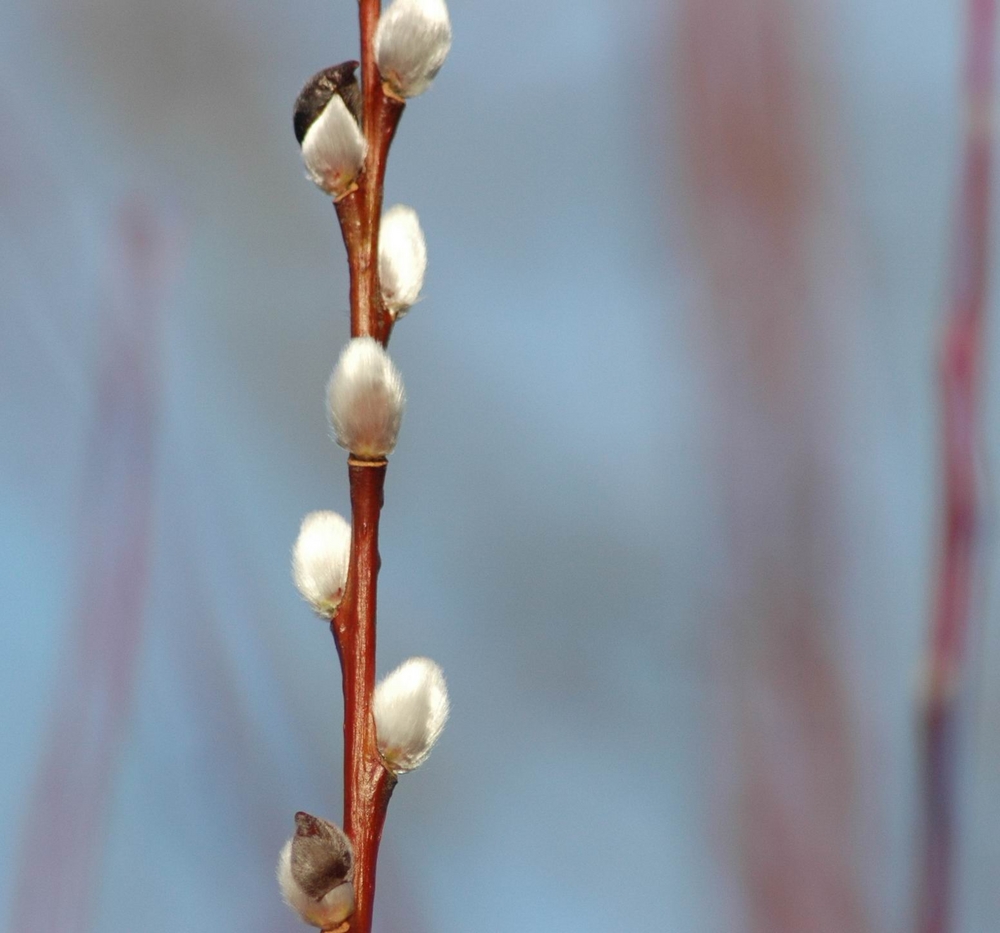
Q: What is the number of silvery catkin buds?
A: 7